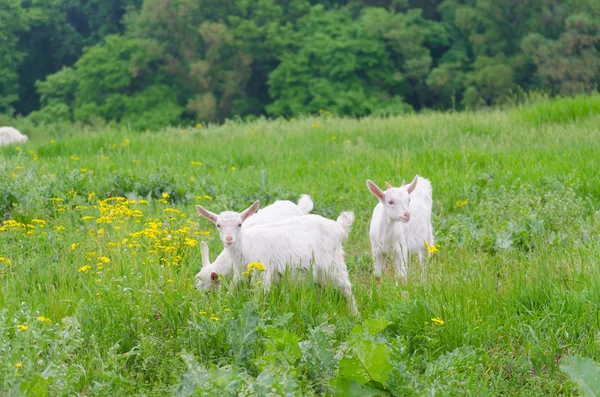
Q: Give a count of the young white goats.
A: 3